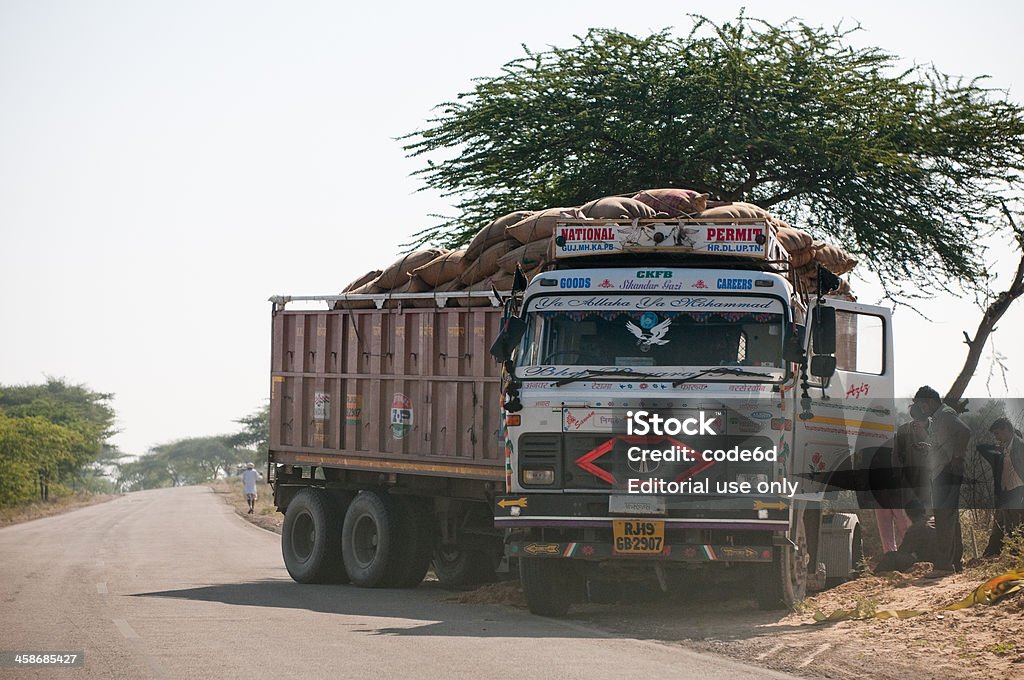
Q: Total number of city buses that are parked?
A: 0